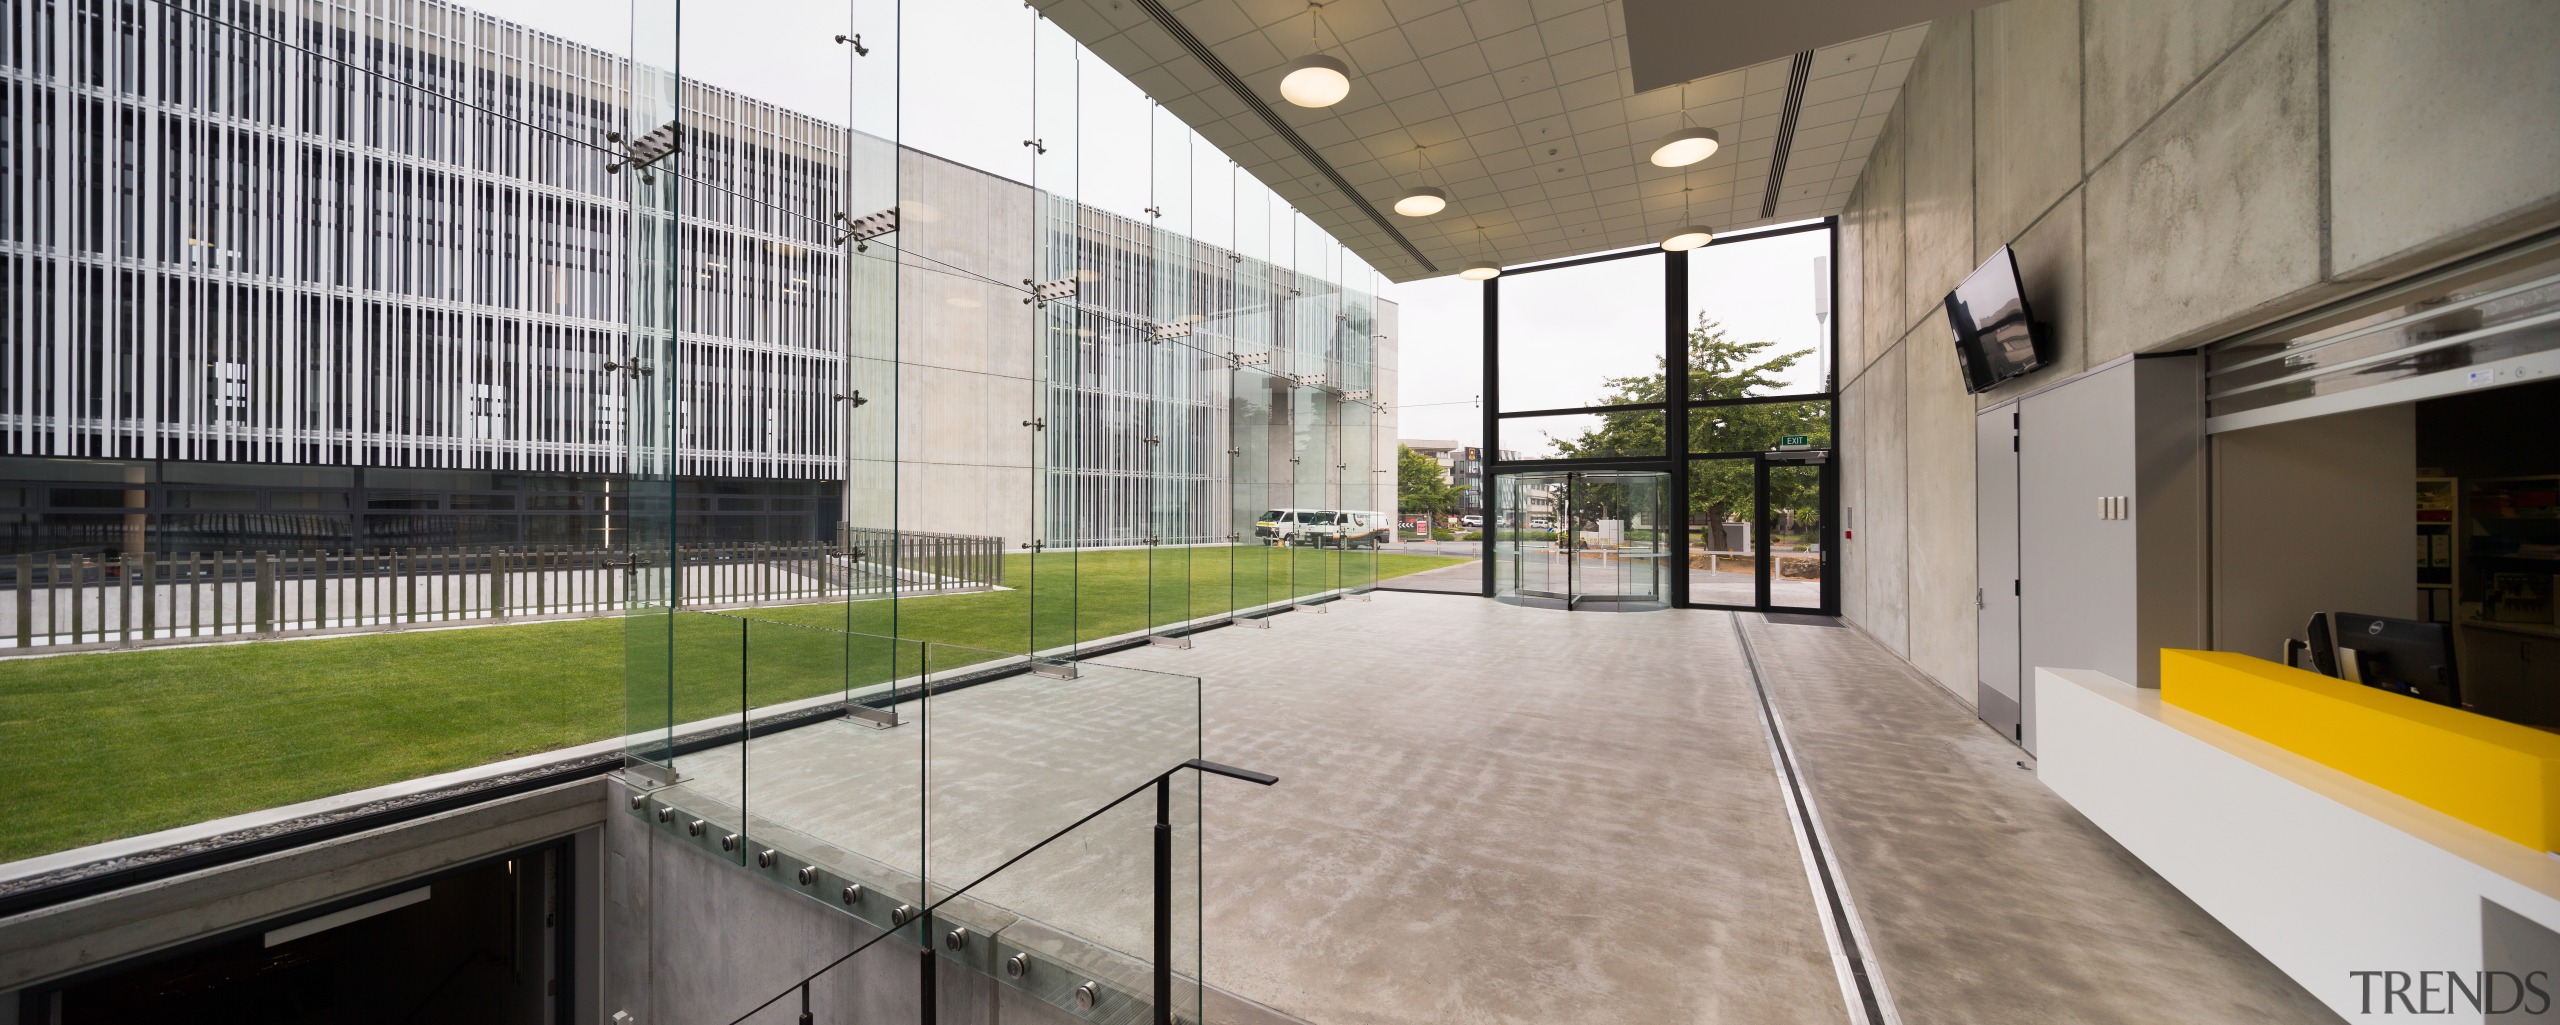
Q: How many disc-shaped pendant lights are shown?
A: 5